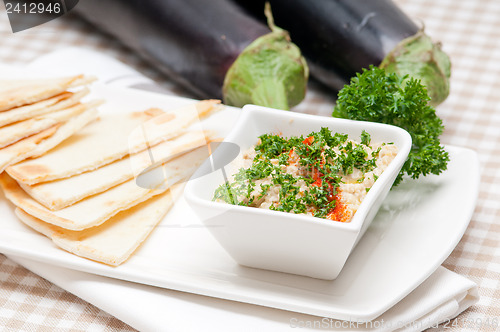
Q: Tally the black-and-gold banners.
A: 0